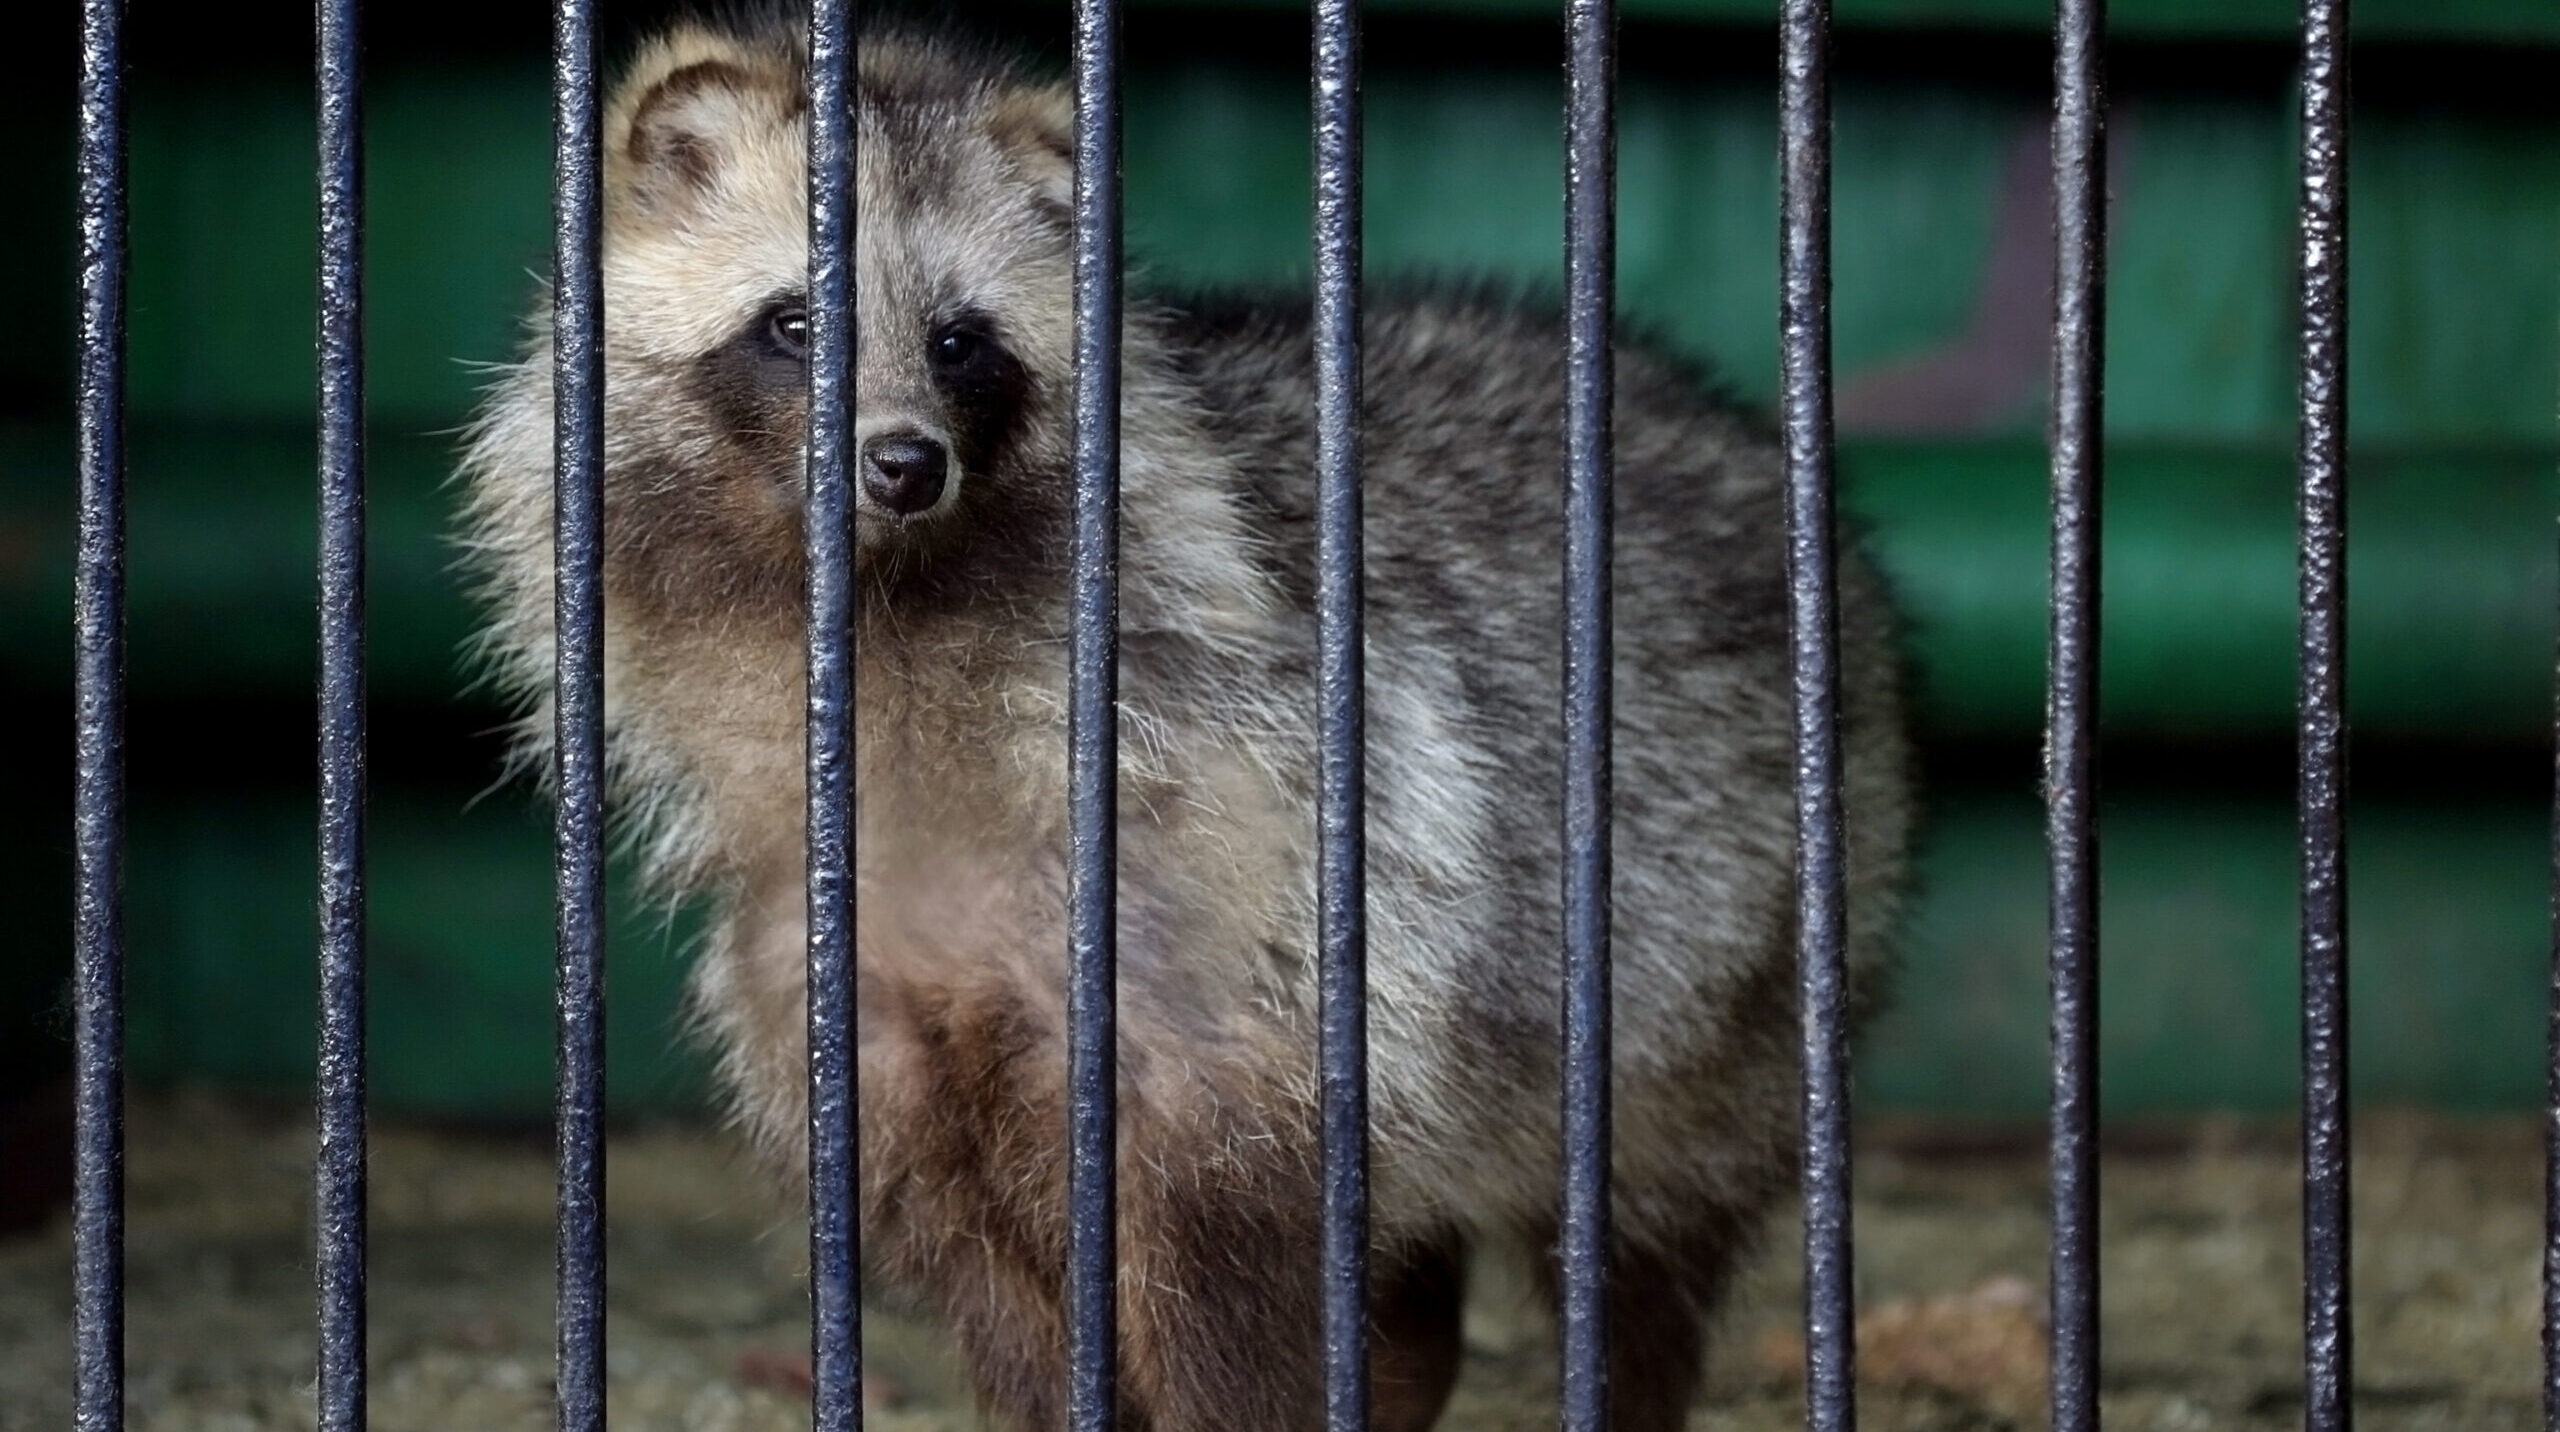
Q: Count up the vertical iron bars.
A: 10